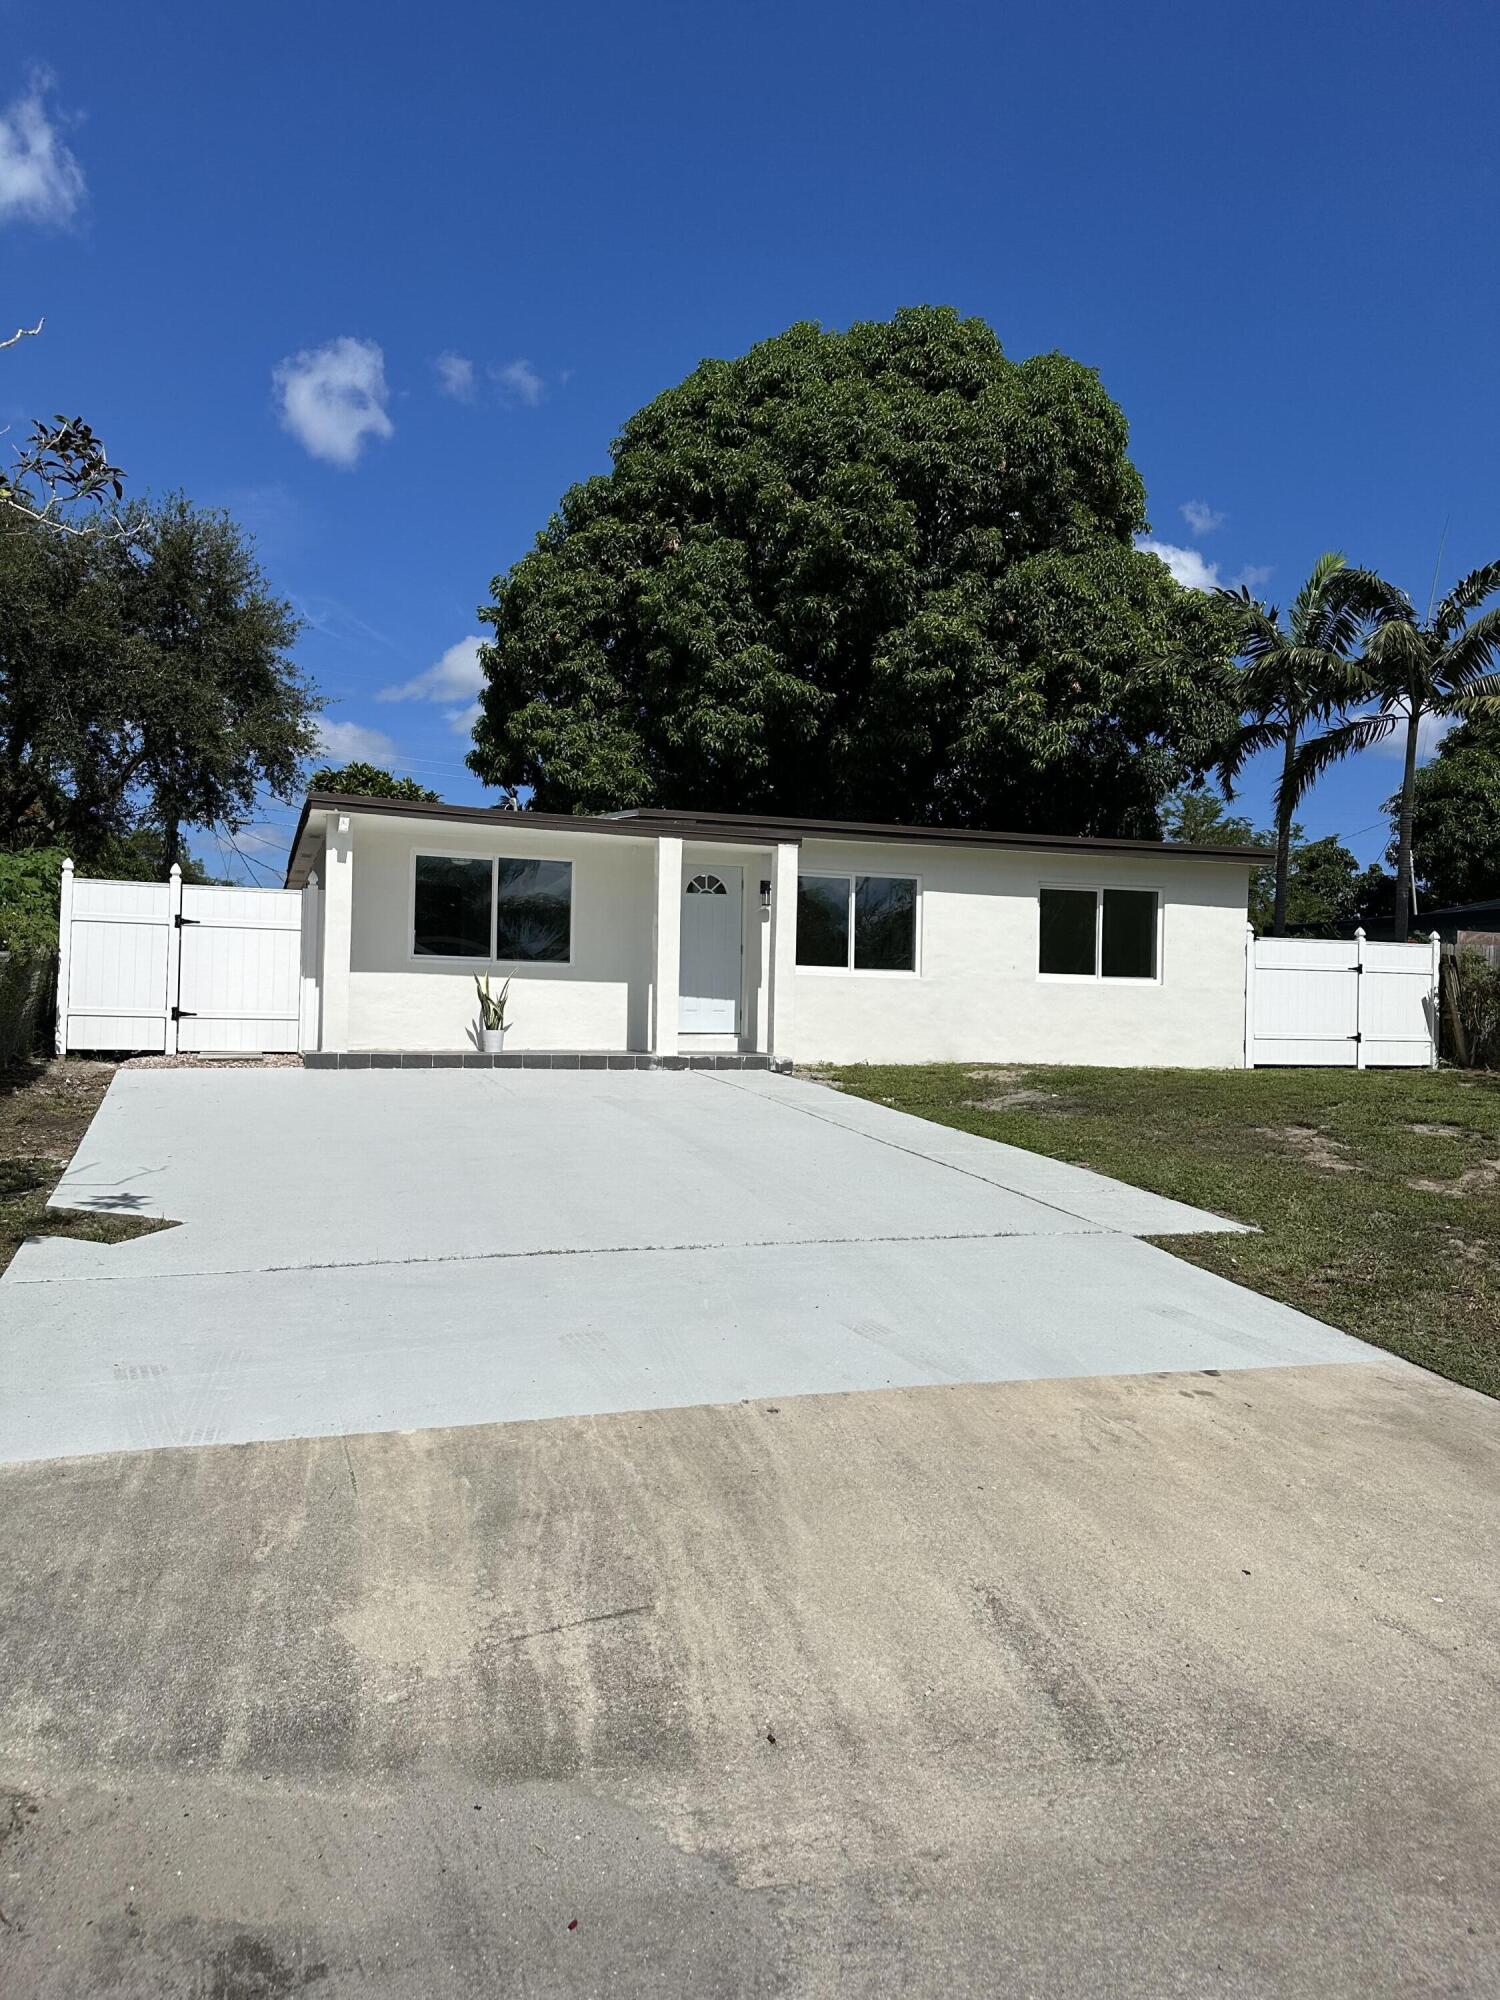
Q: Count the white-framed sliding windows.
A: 3